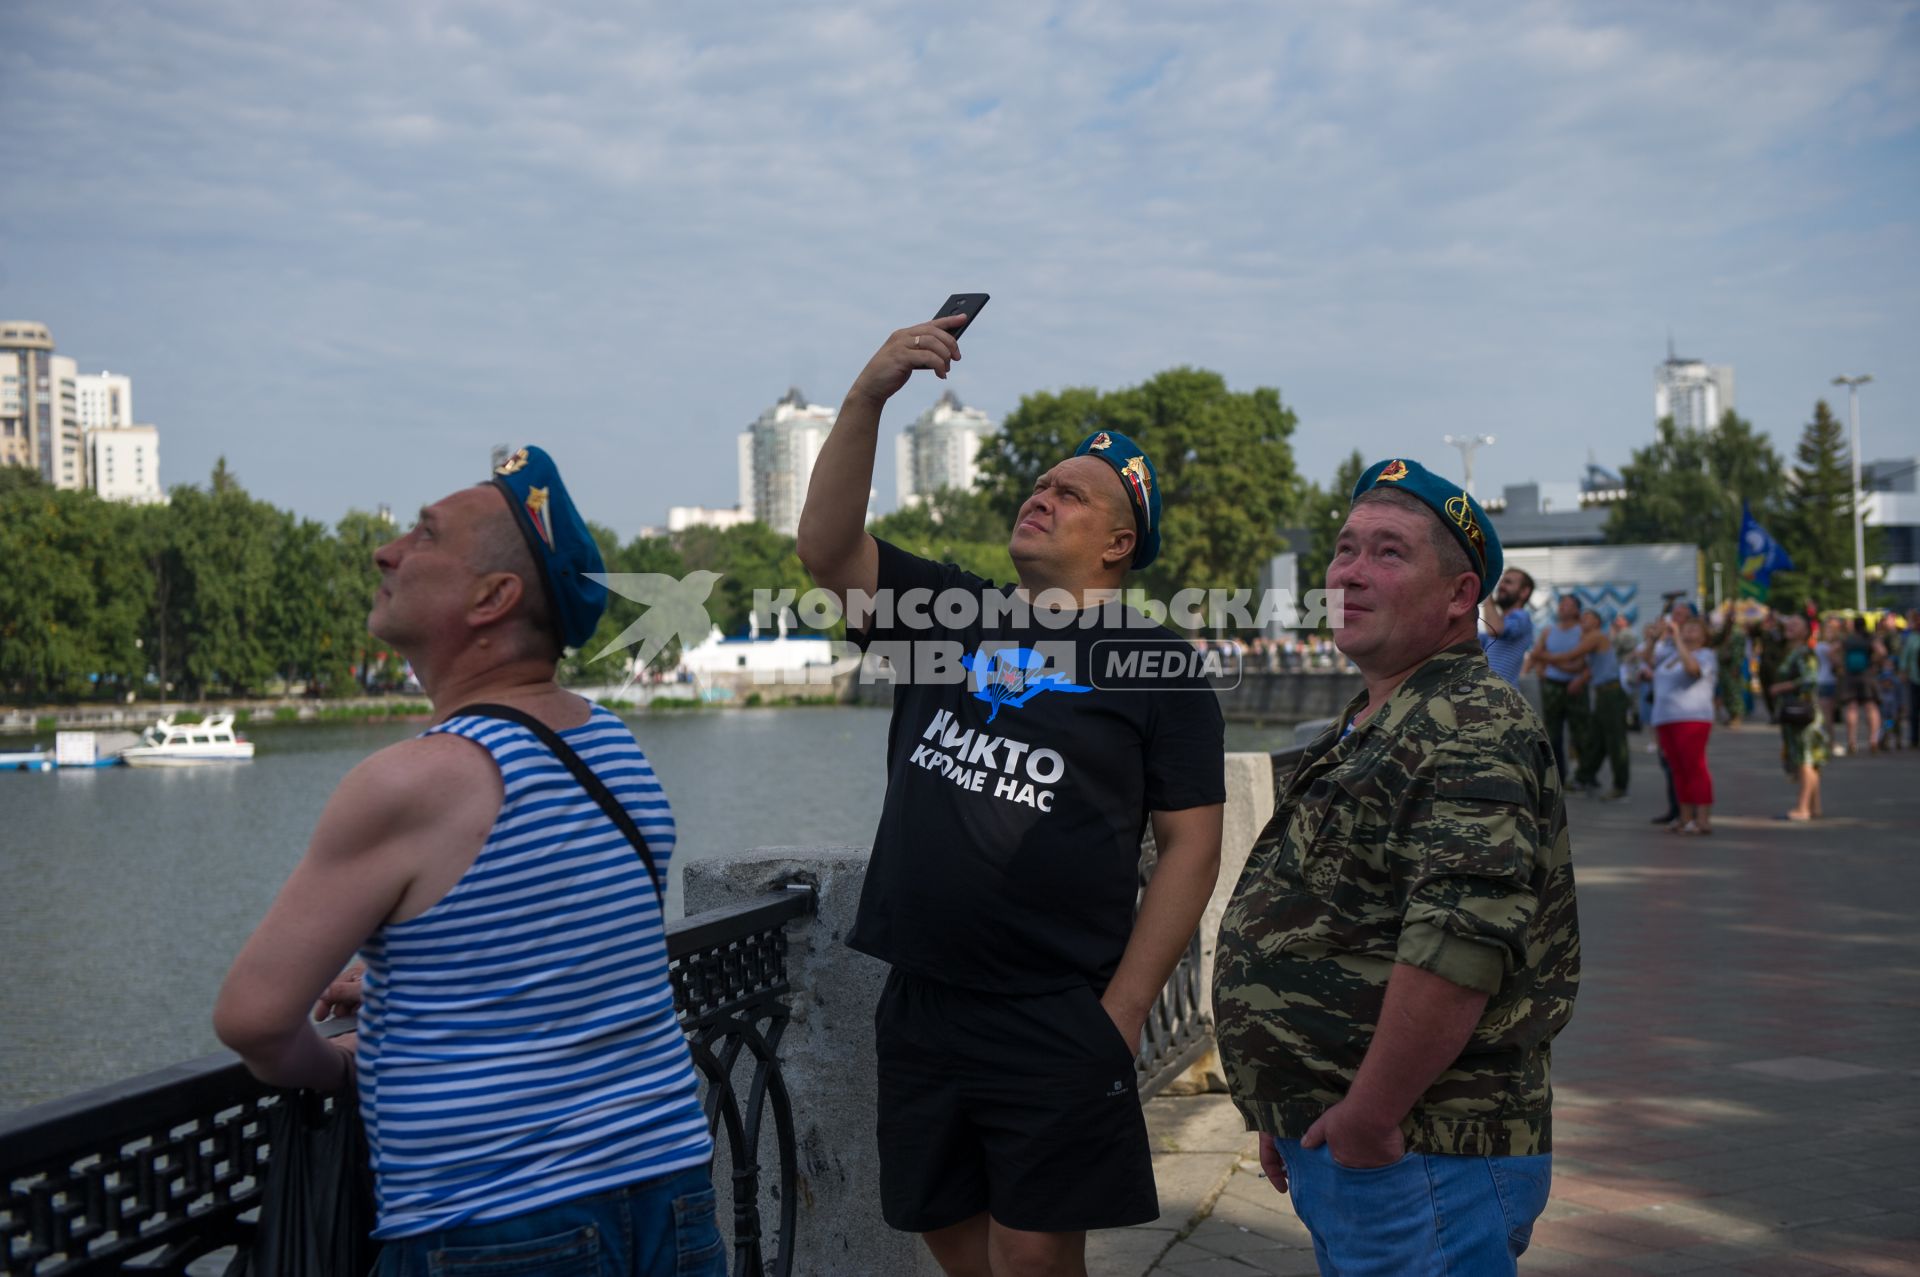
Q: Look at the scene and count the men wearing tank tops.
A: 3